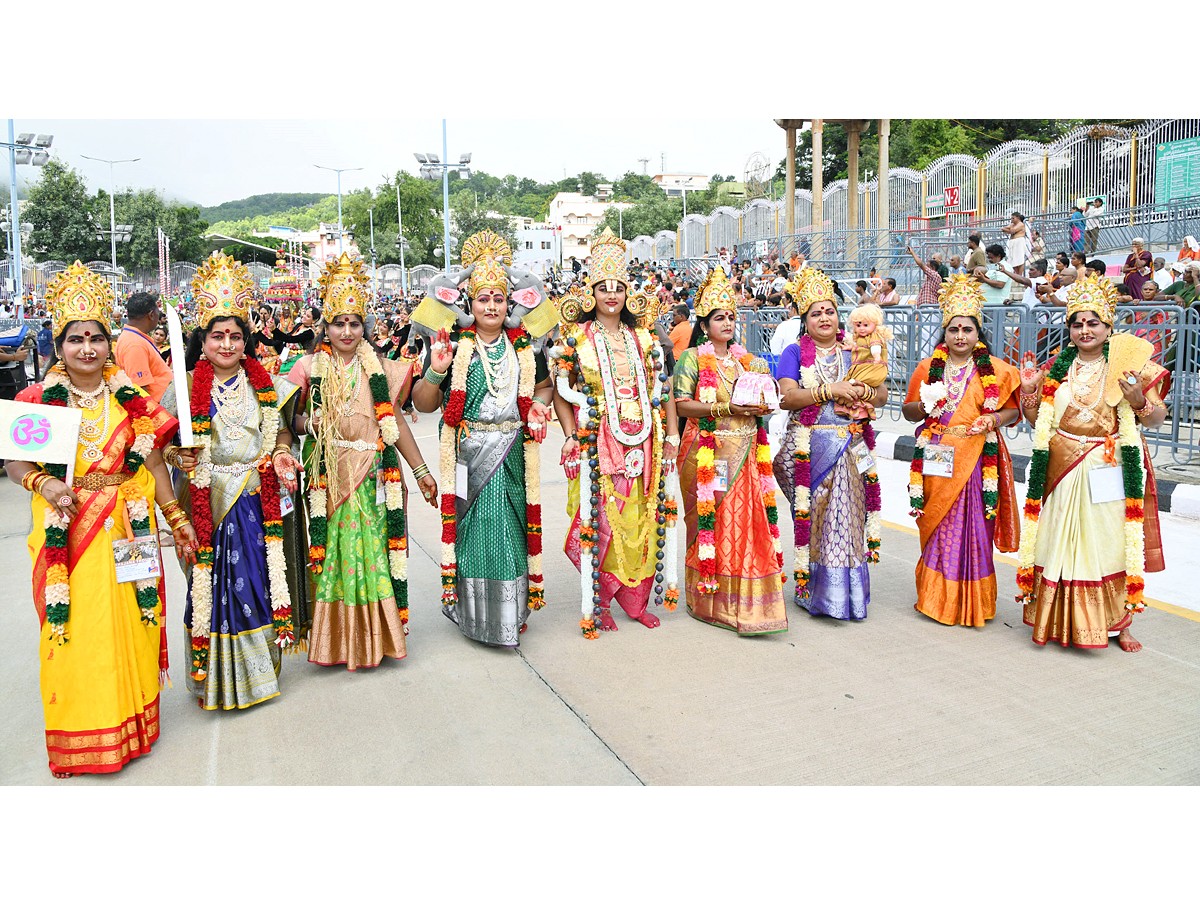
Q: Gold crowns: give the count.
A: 9